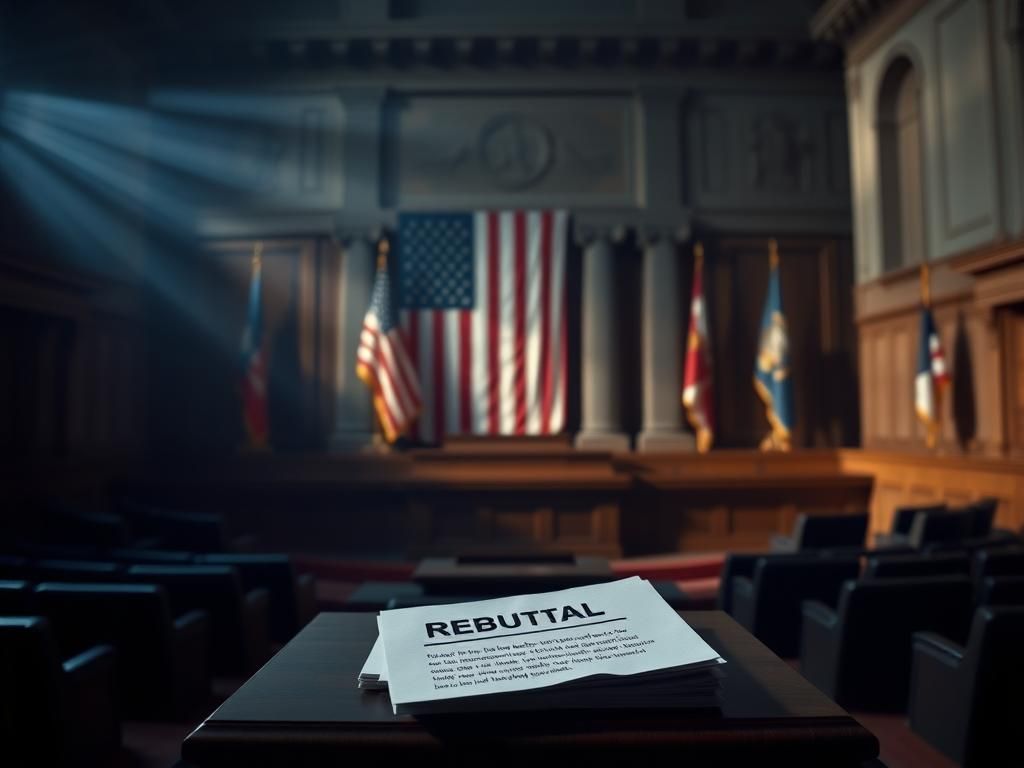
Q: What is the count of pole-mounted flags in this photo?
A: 5